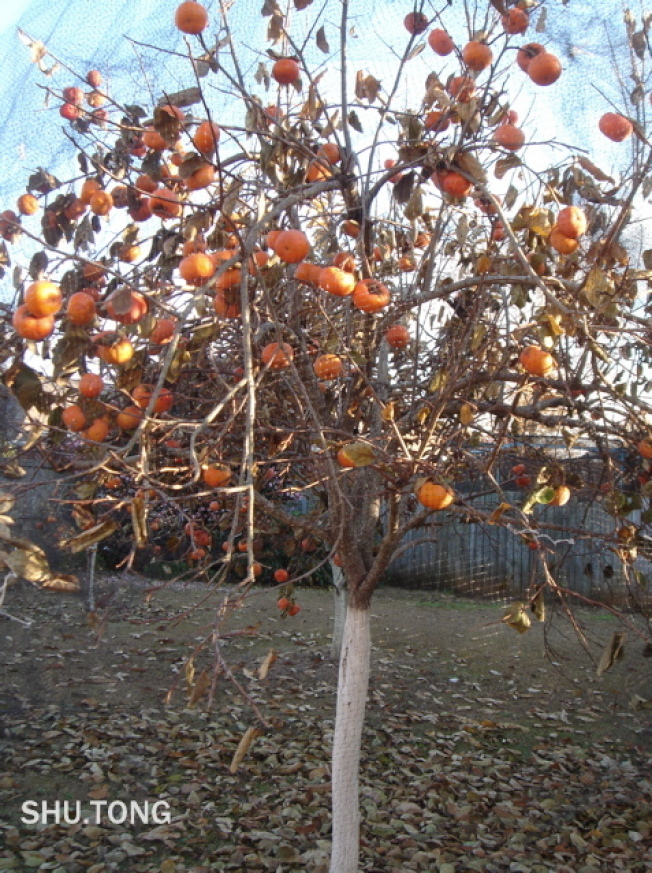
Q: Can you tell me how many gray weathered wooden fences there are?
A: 1